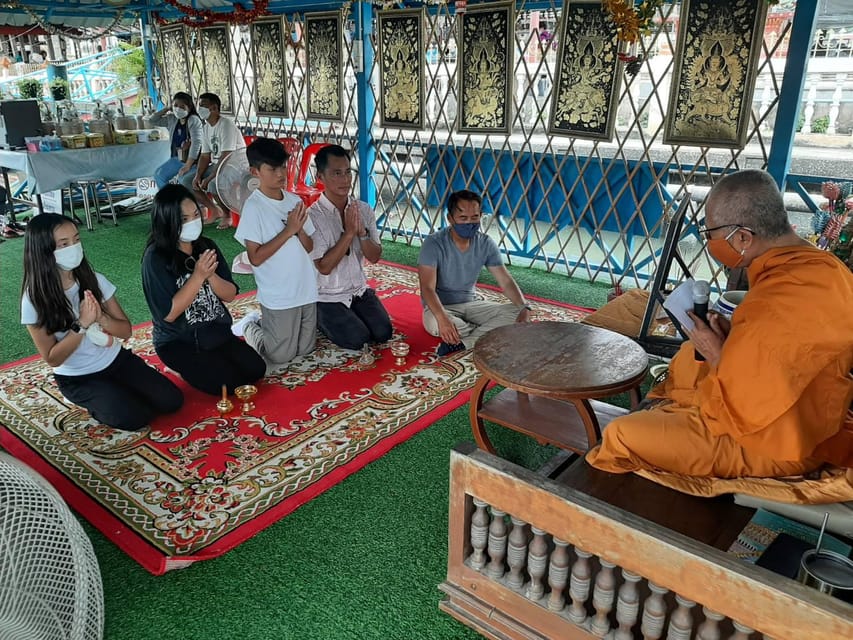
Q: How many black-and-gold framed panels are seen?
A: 8